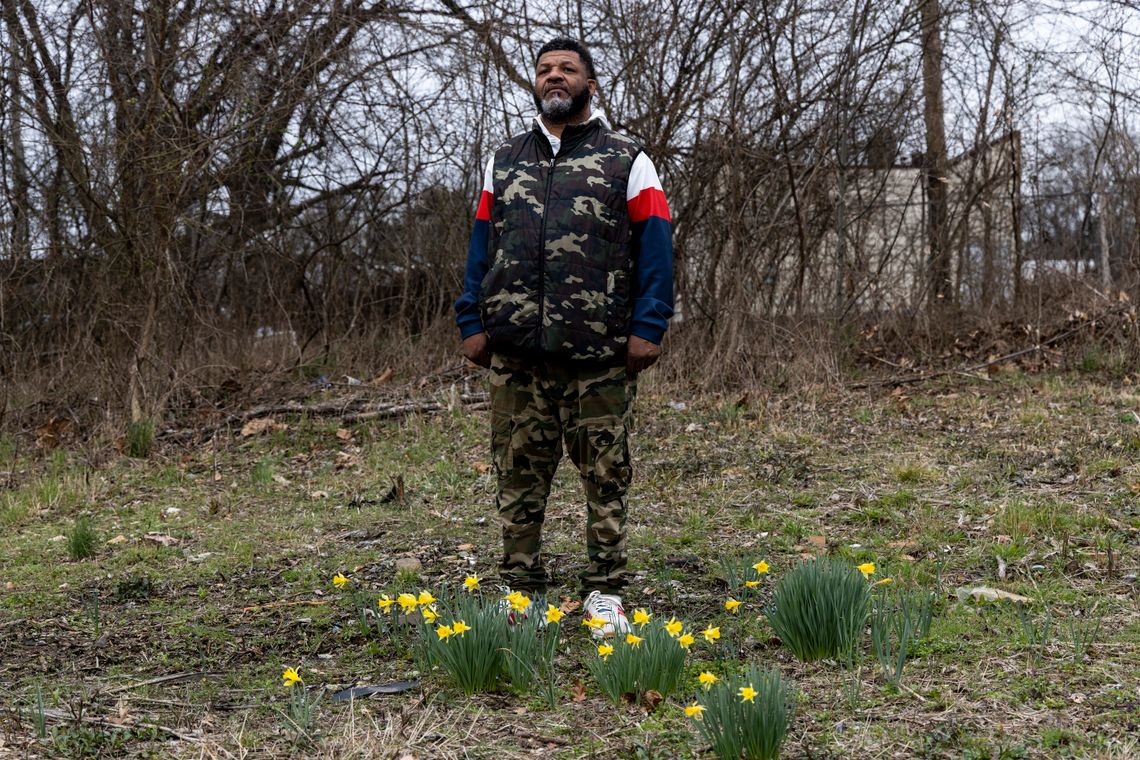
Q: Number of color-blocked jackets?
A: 1